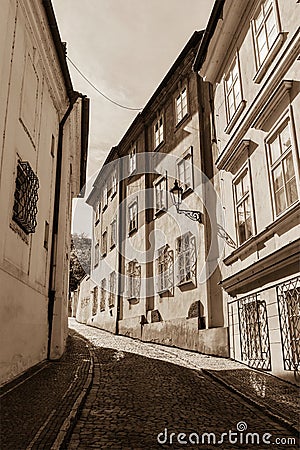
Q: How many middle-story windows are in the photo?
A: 8